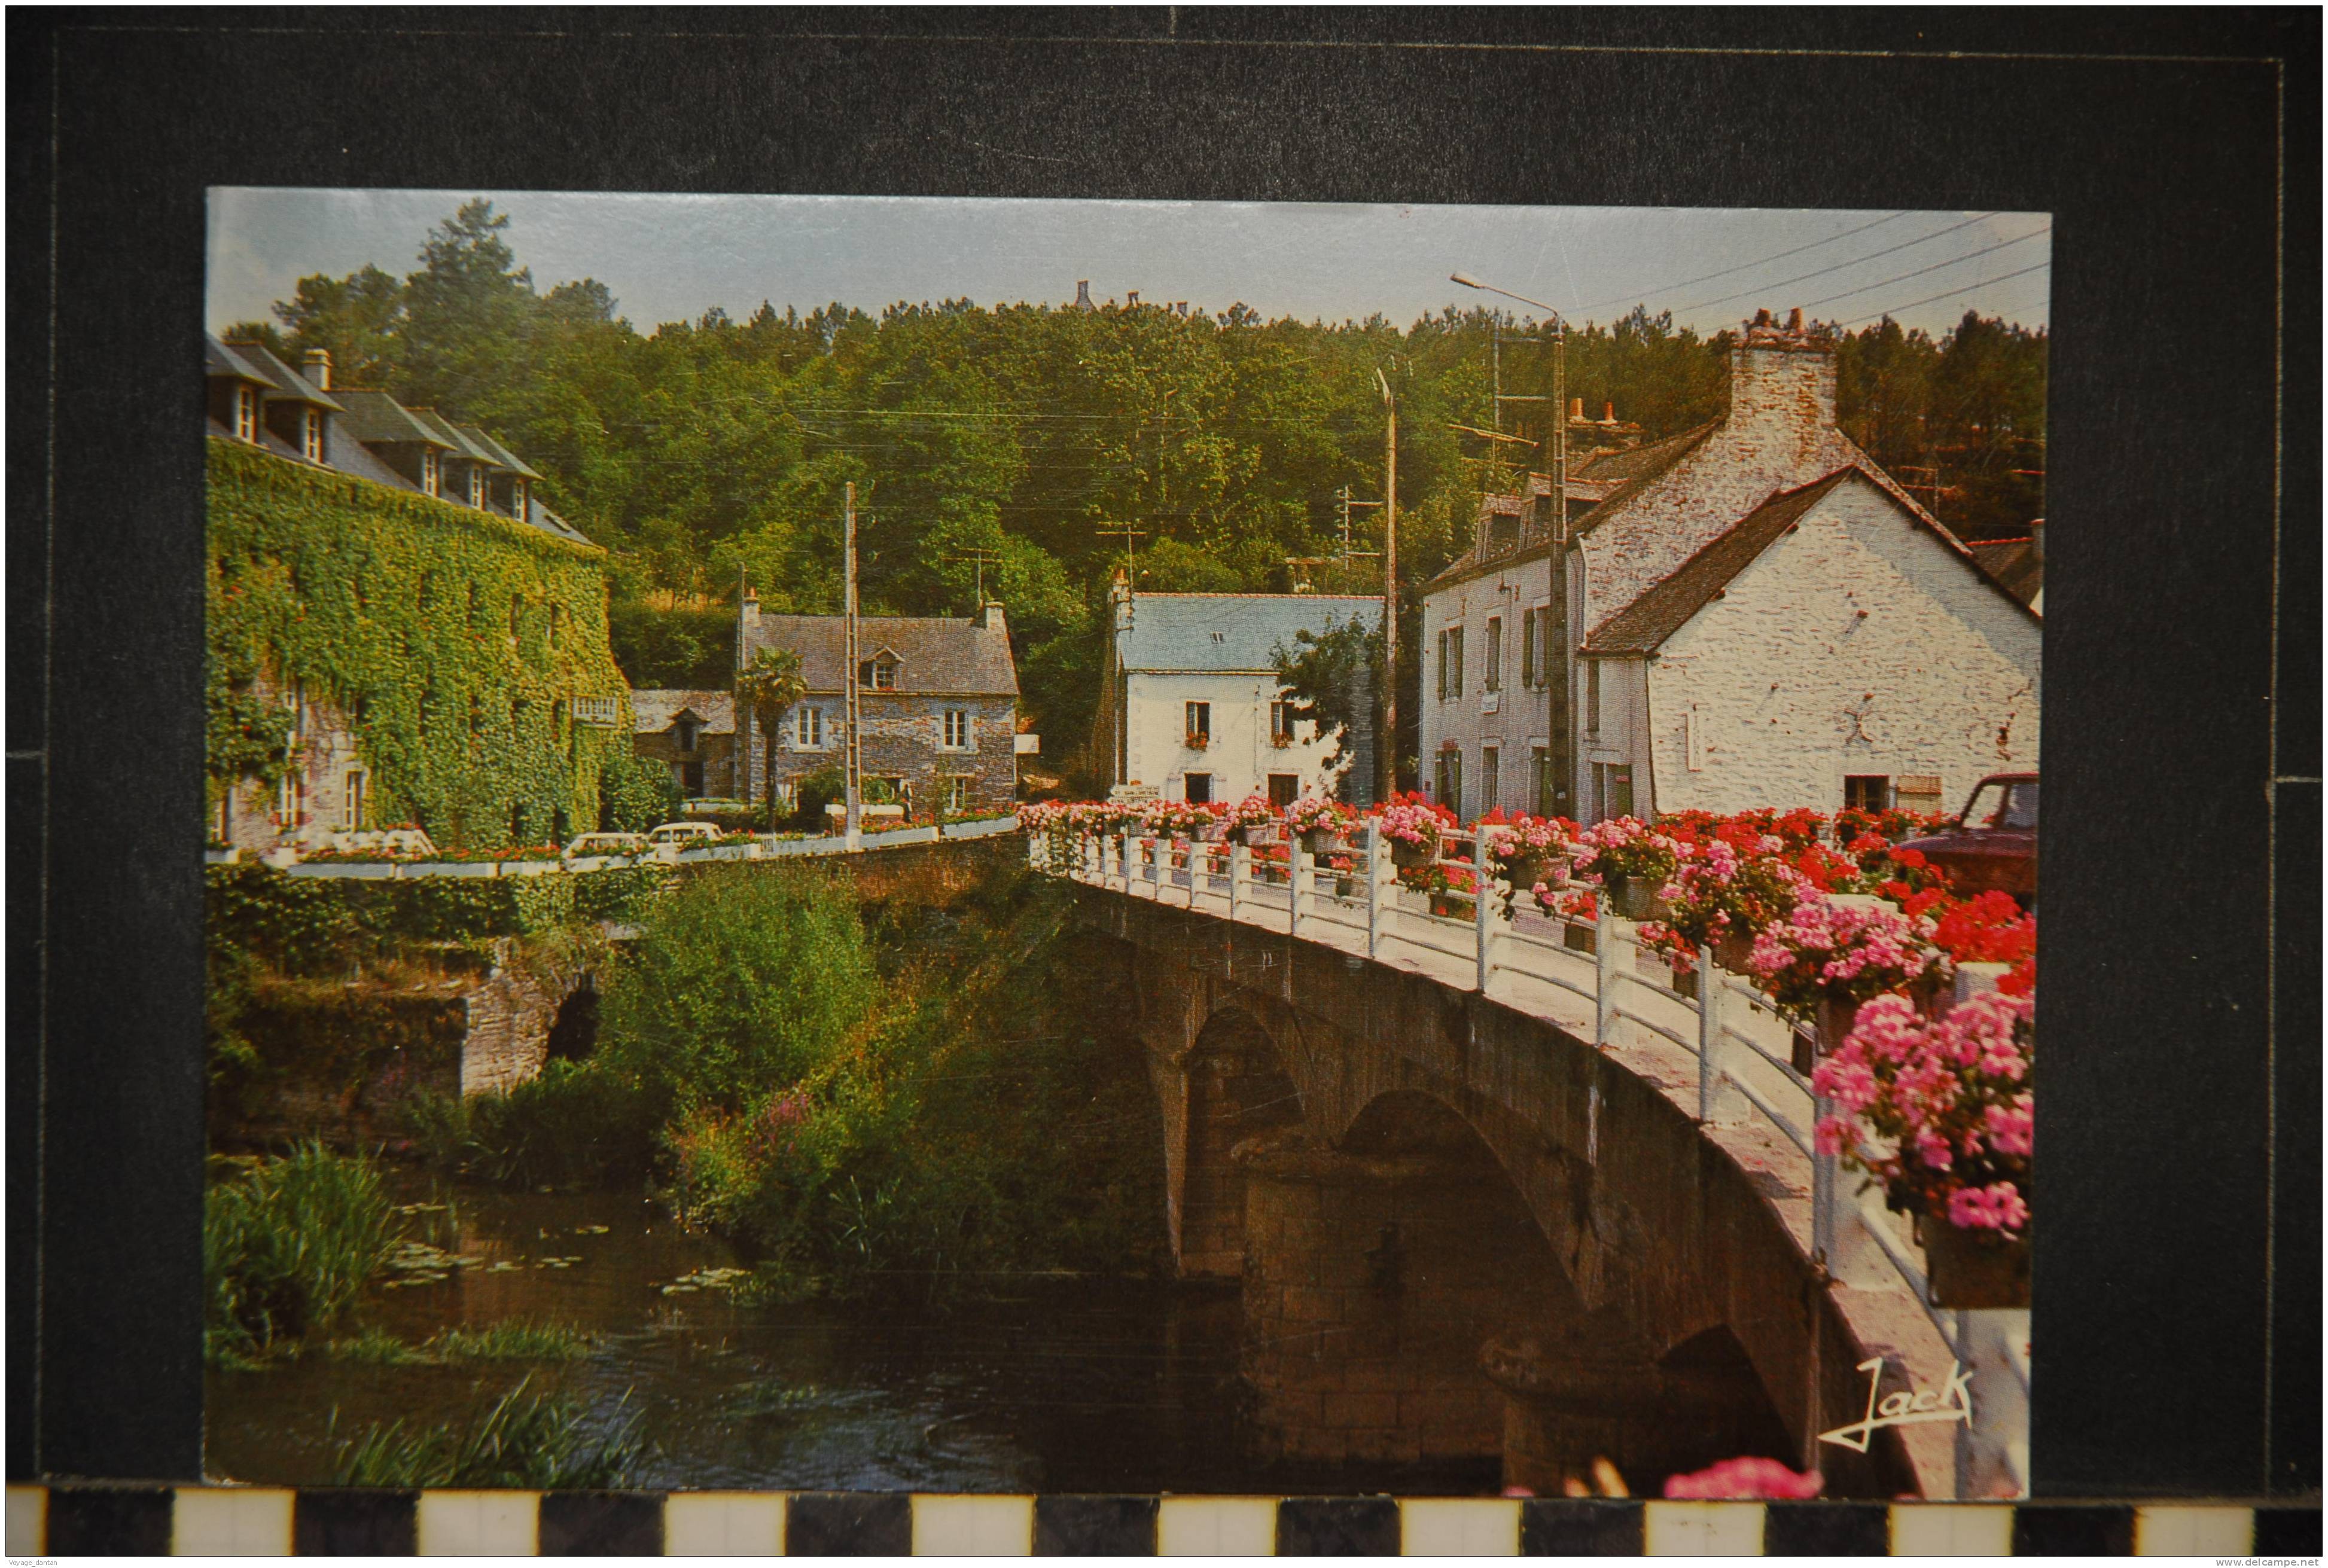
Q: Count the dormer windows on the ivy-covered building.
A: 5